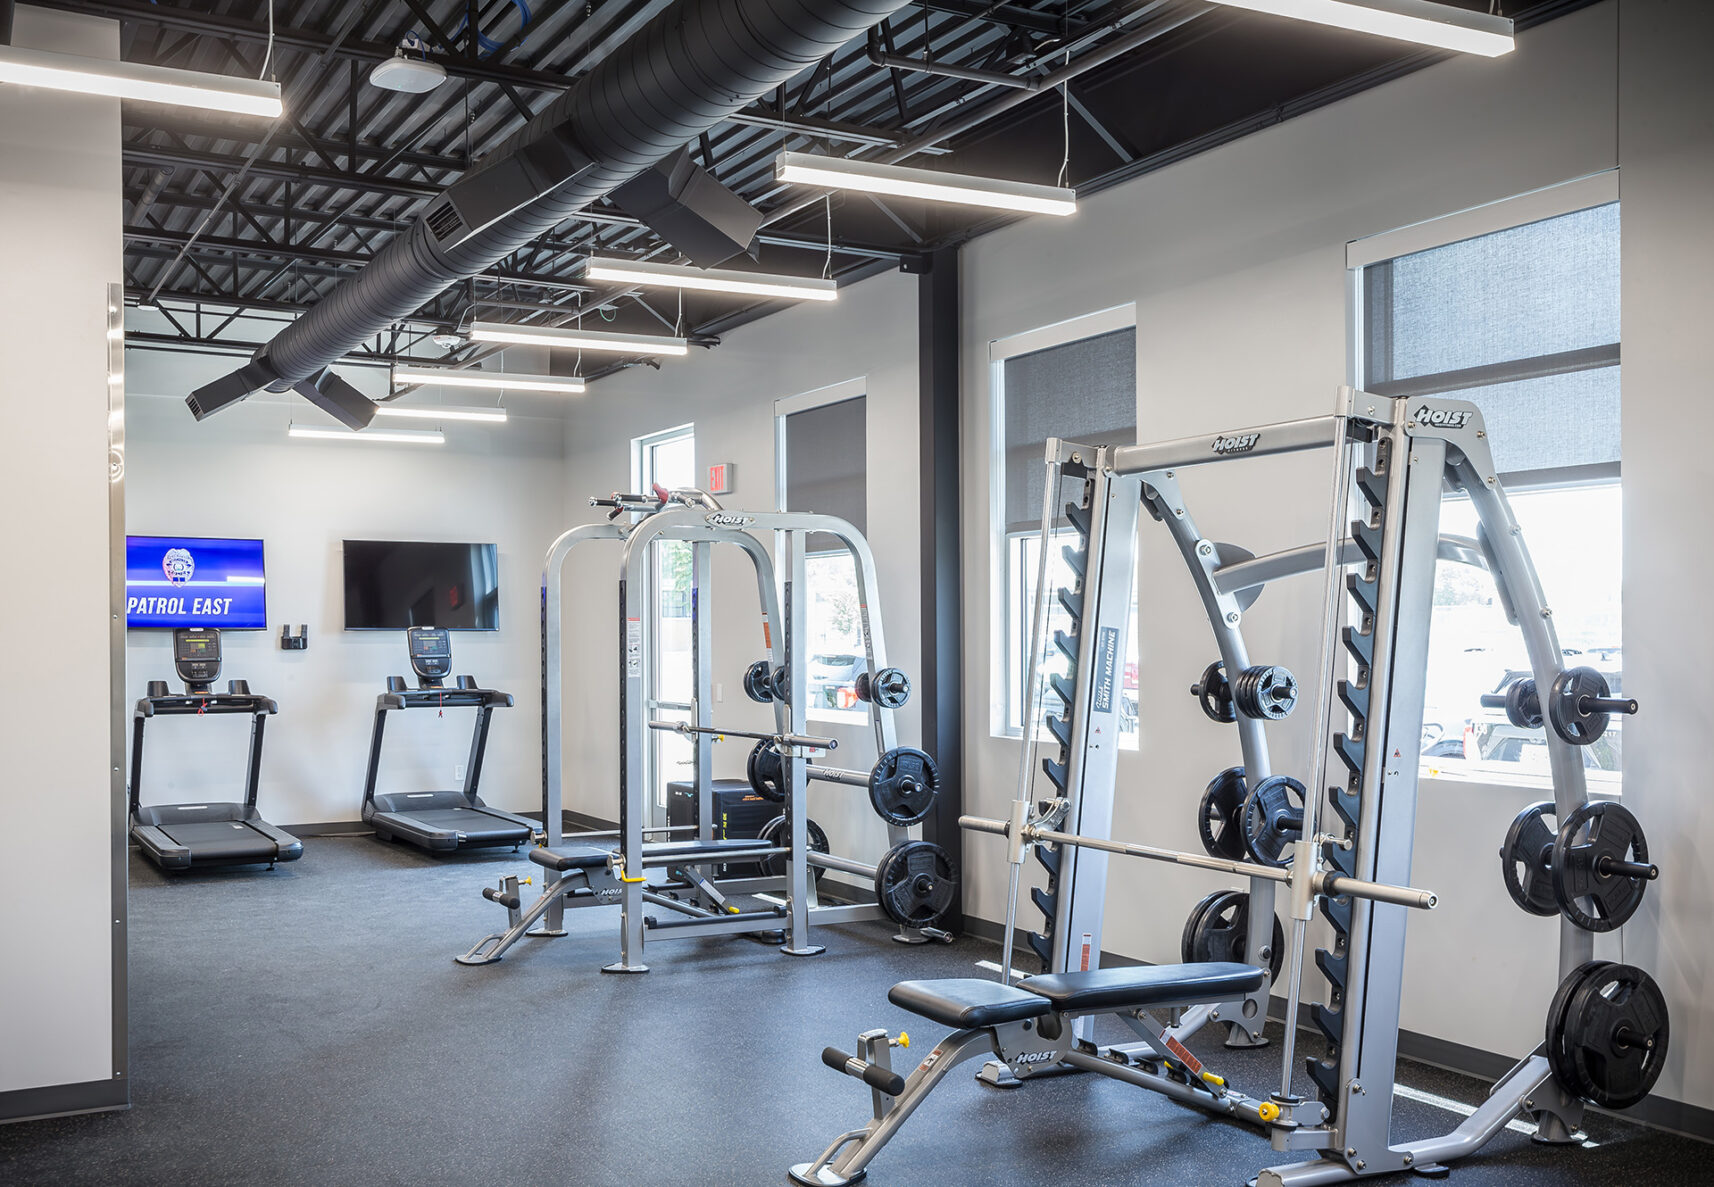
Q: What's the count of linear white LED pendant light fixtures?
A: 8